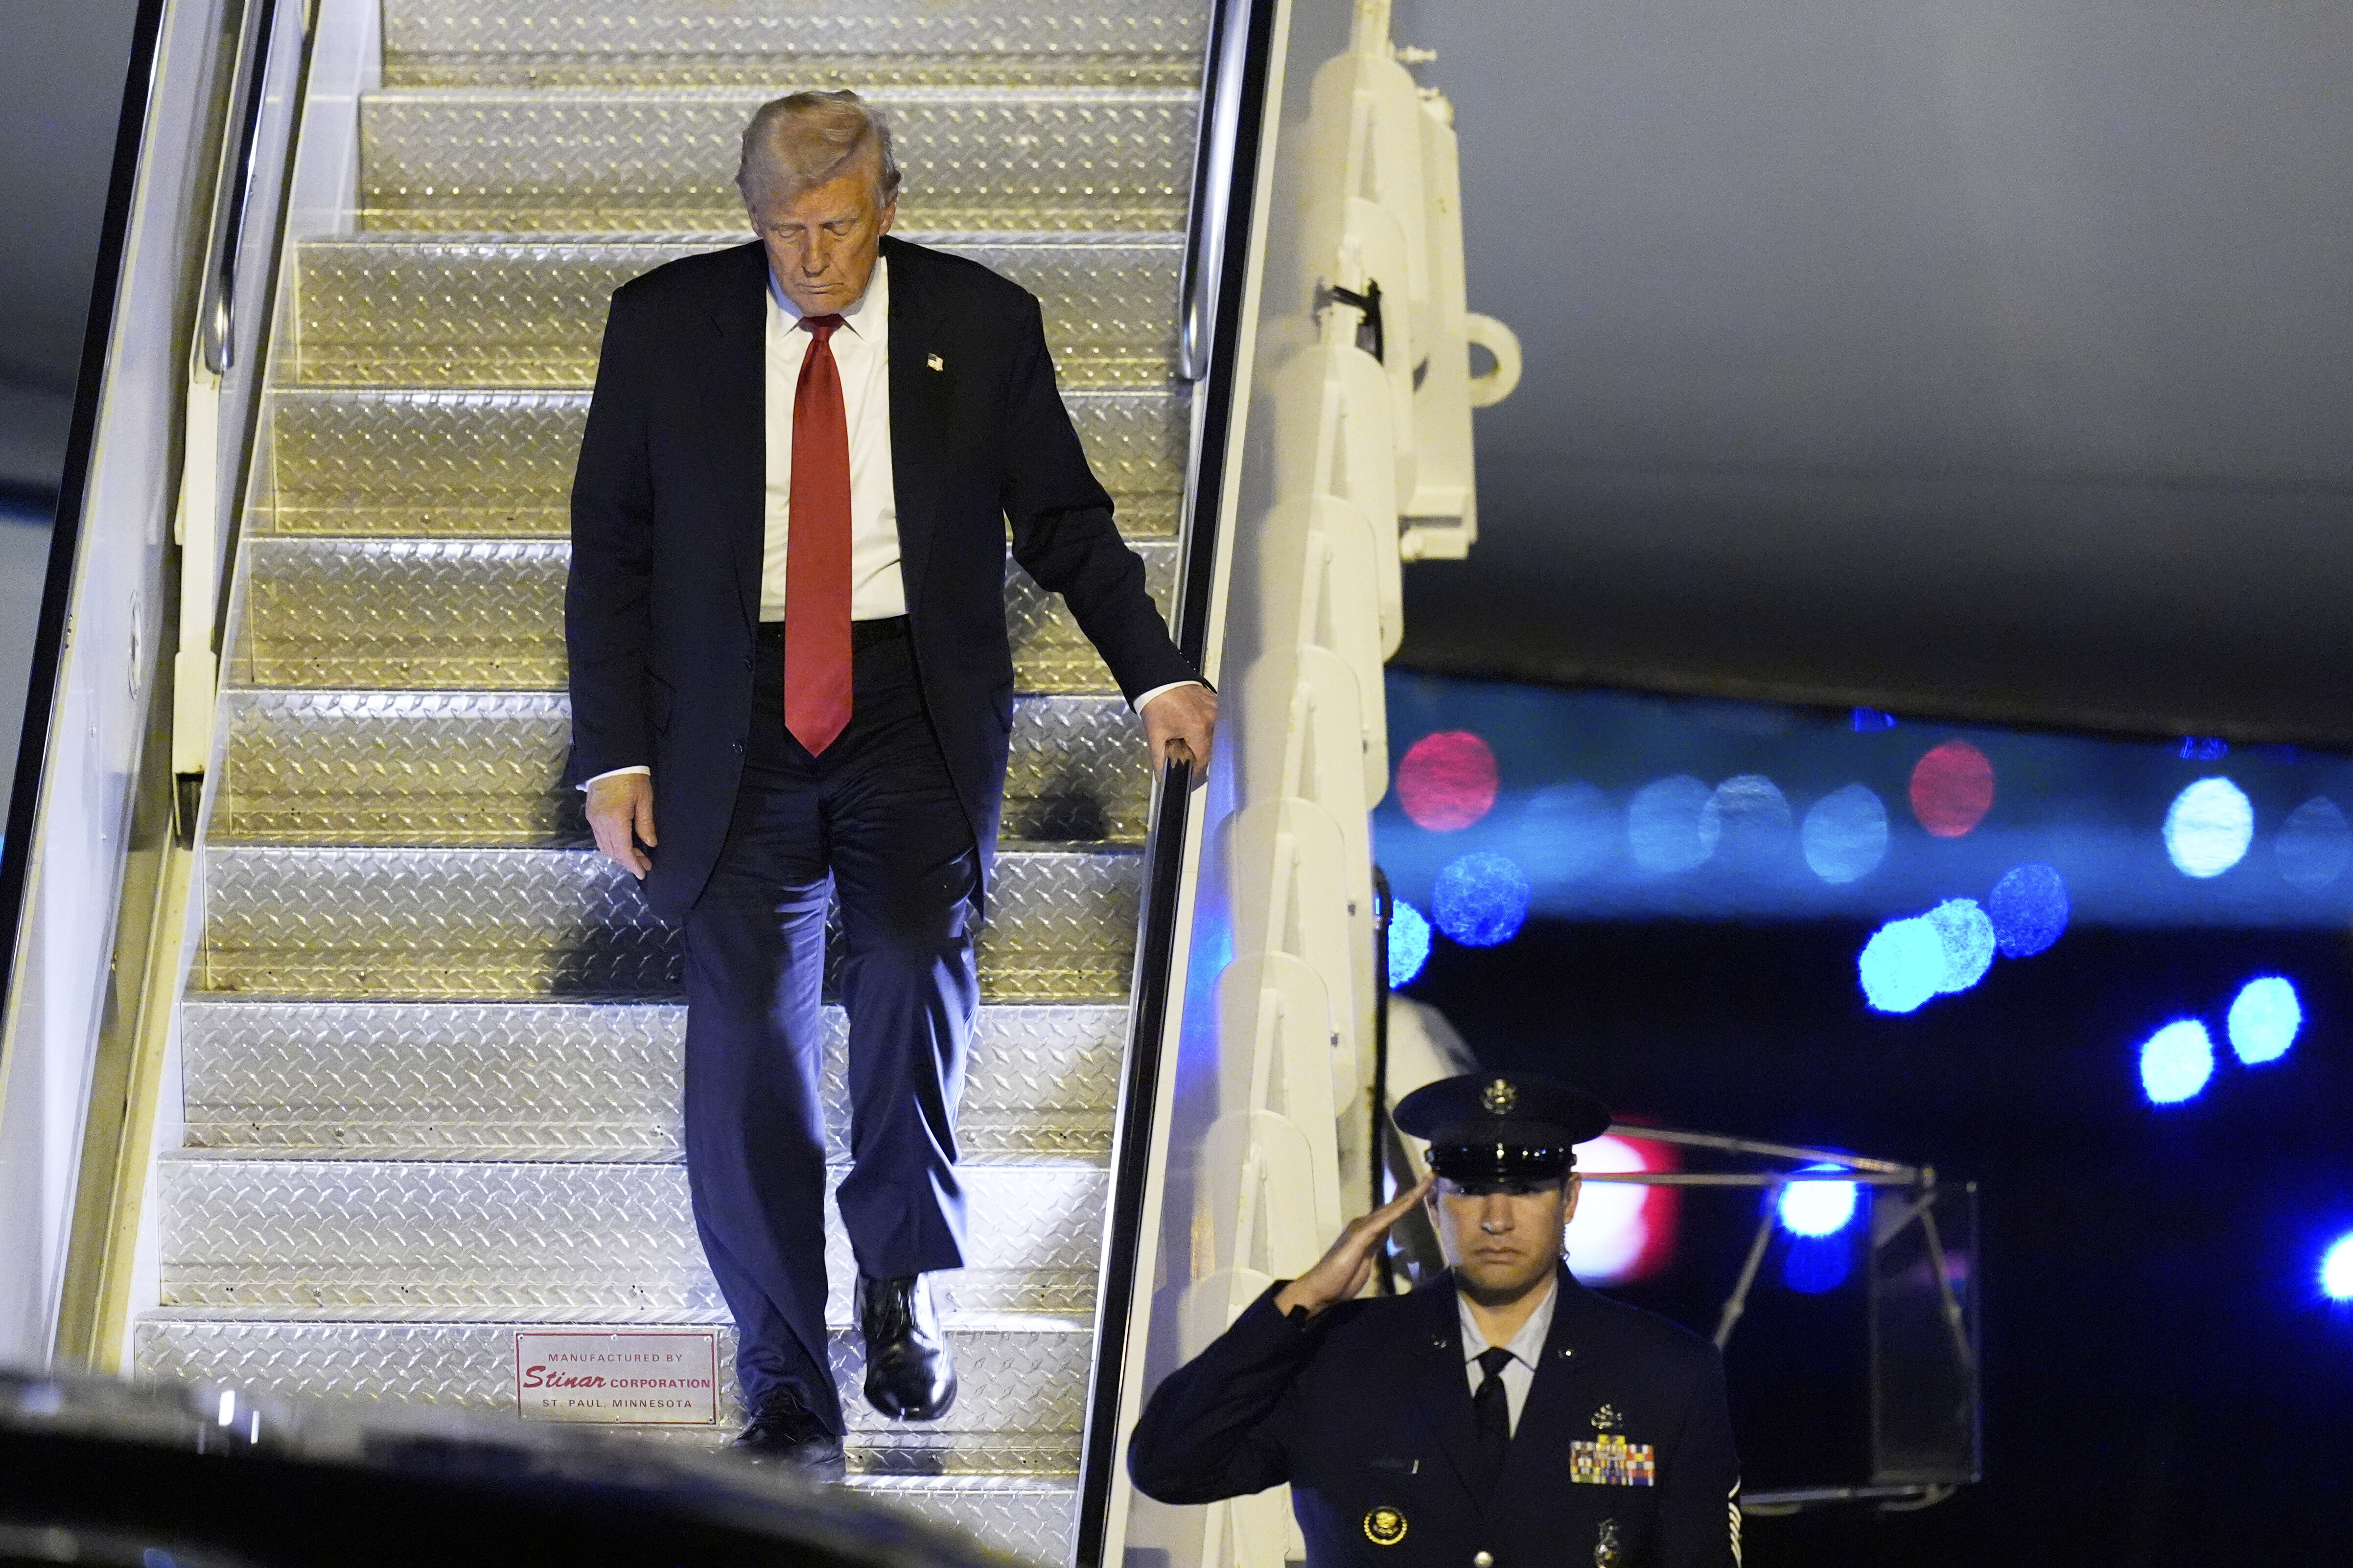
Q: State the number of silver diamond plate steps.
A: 11